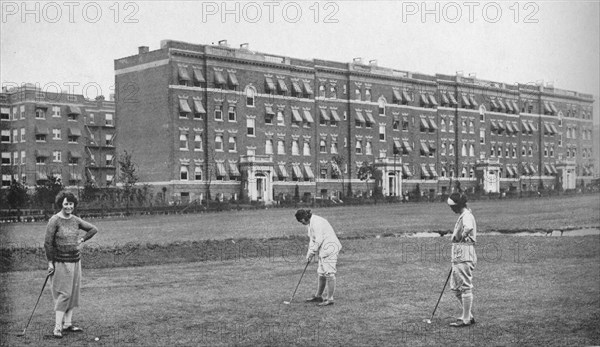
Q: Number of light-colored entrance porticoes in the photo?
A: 4